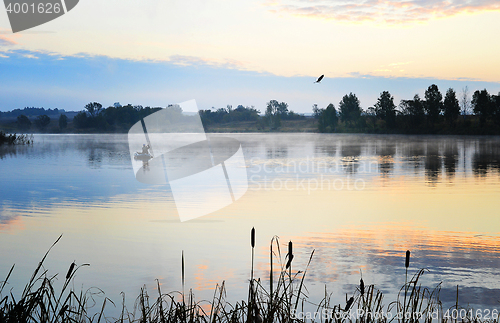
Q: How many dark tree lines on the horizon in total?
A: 1